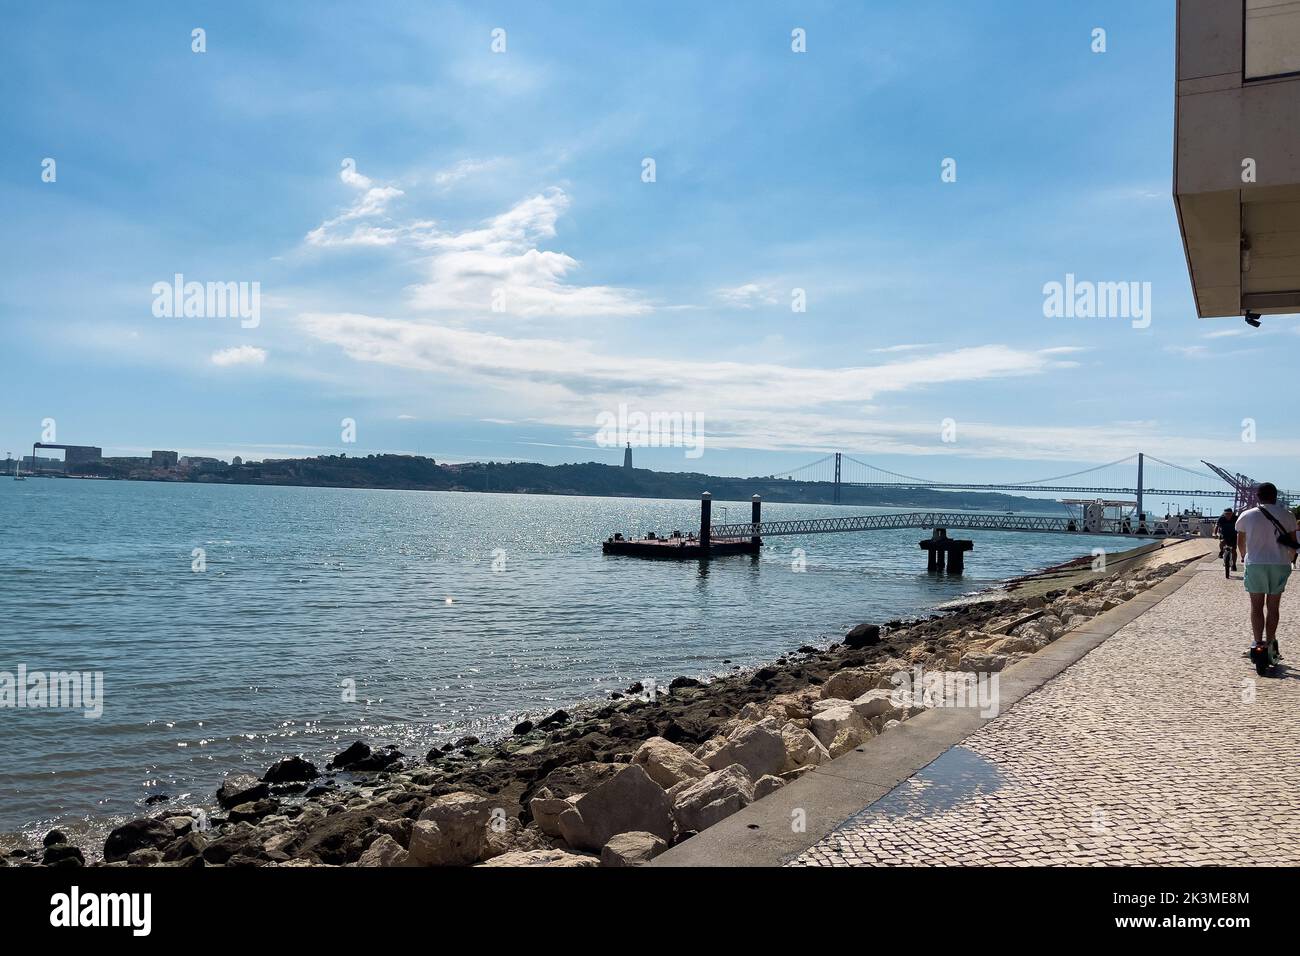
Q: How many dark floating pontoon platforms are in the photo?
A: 1